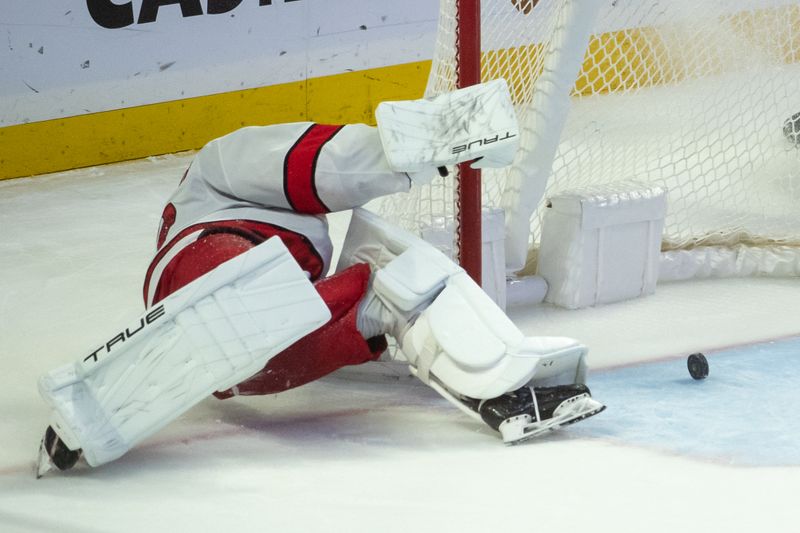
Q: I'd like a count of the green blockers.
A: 0